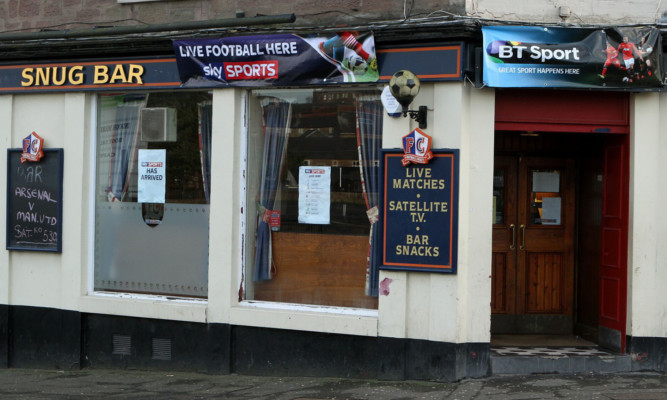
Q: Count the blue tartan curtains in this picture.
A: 4